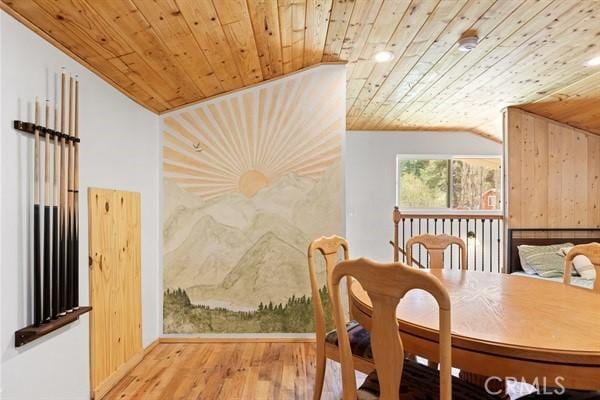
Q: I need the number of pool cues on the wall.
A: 6